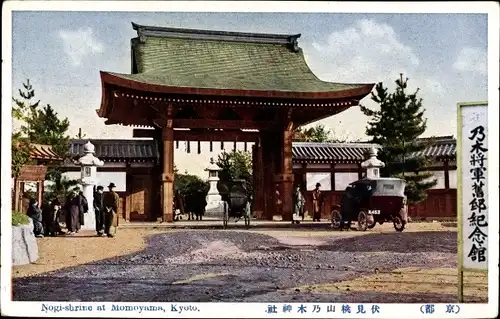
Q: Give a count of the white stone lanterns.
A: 3